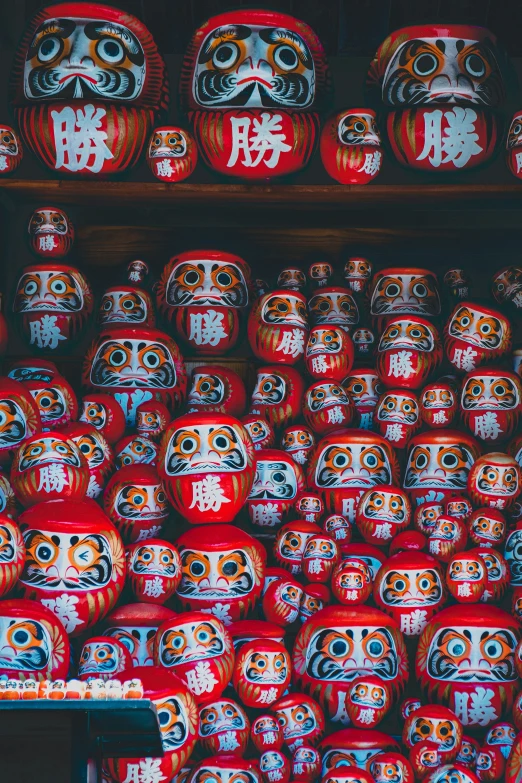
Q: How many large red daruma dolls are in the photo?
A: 3